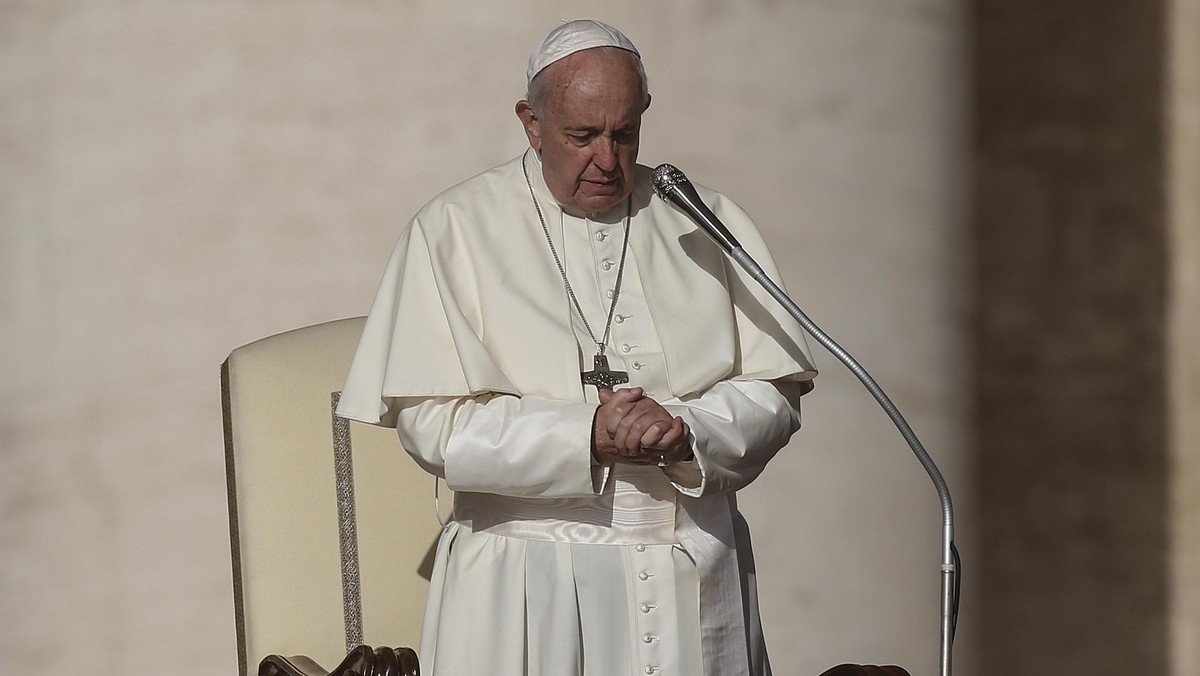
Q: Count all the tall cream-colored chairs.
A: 1